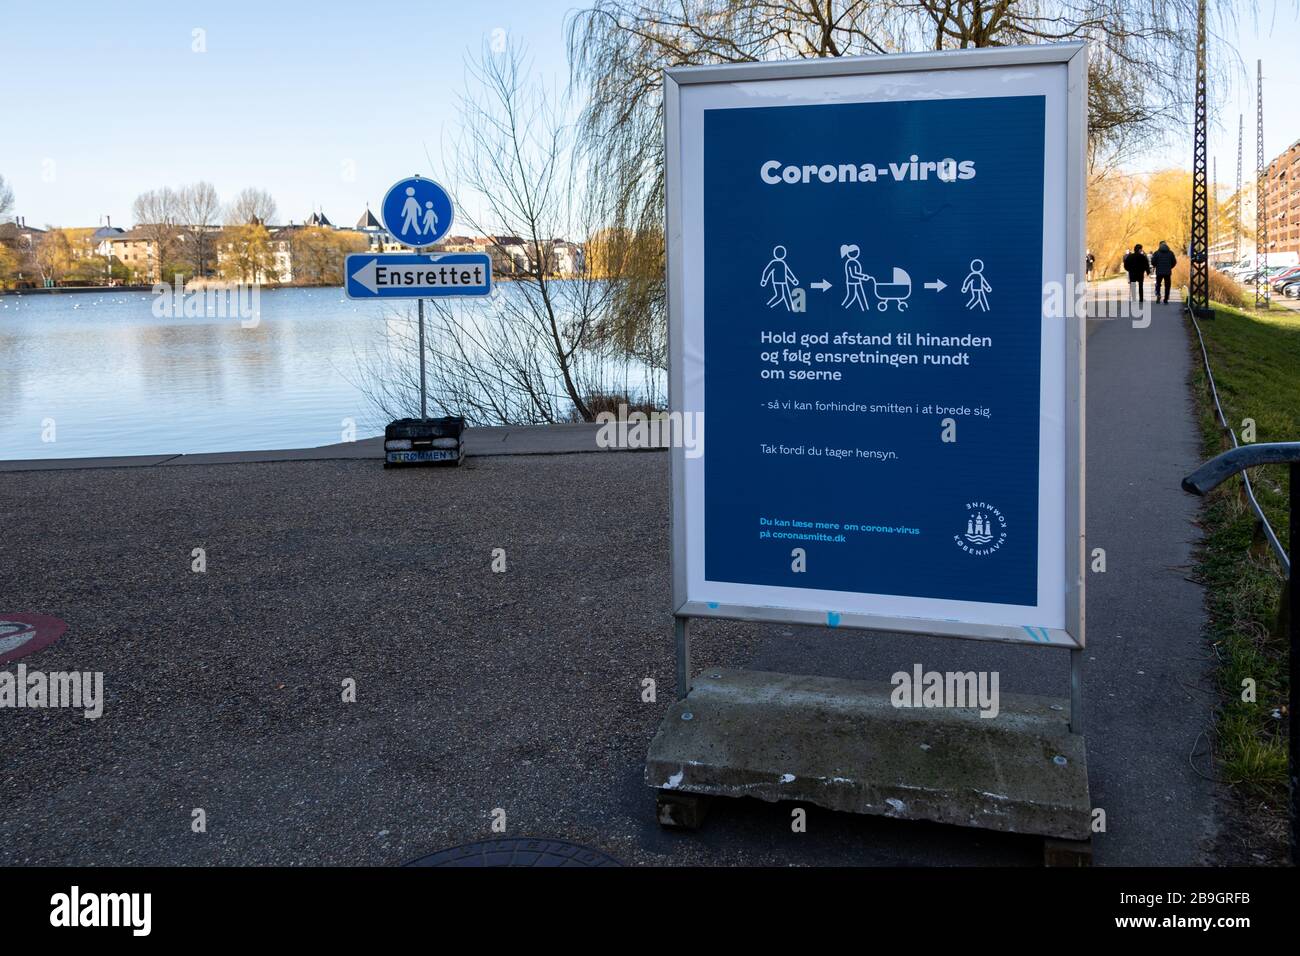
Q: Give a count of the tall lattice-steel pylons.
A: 4